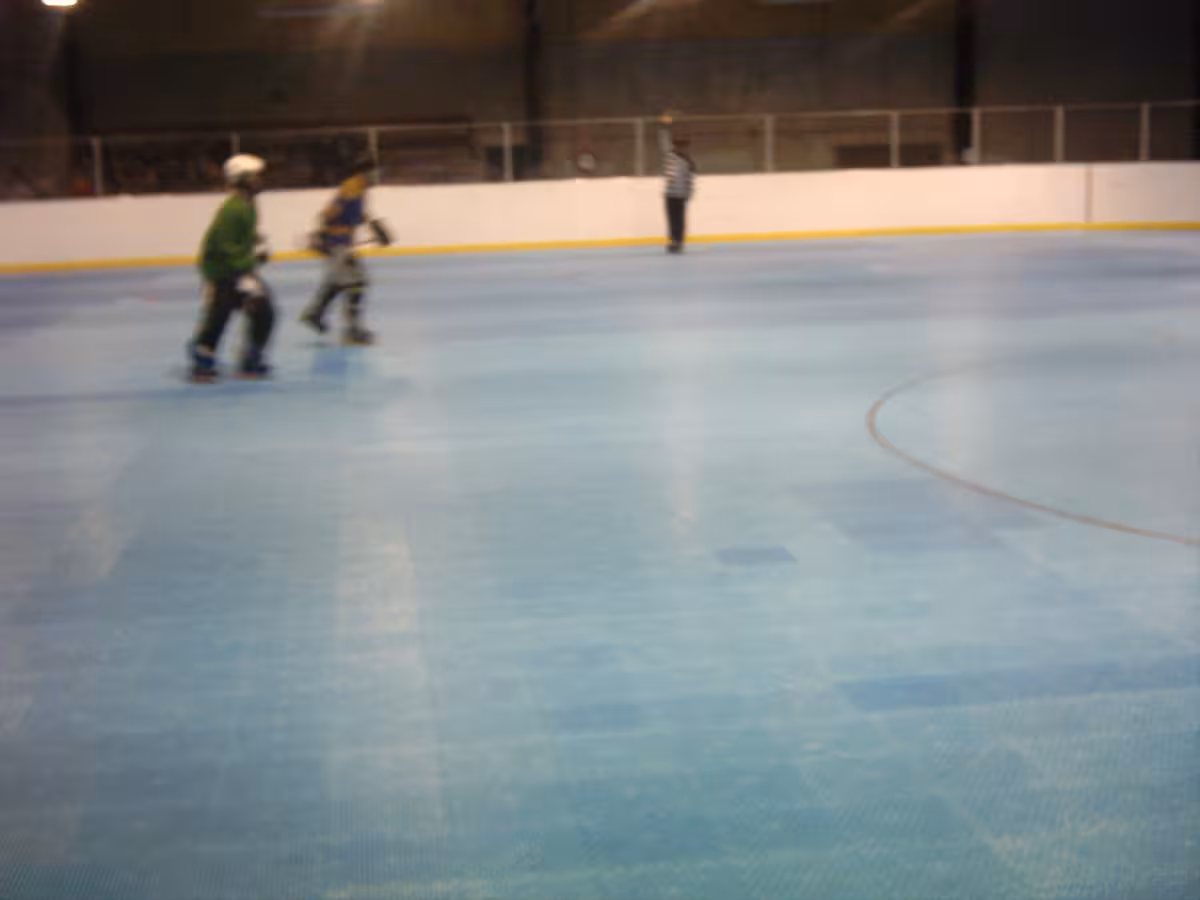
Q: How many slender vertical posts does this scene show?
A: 10